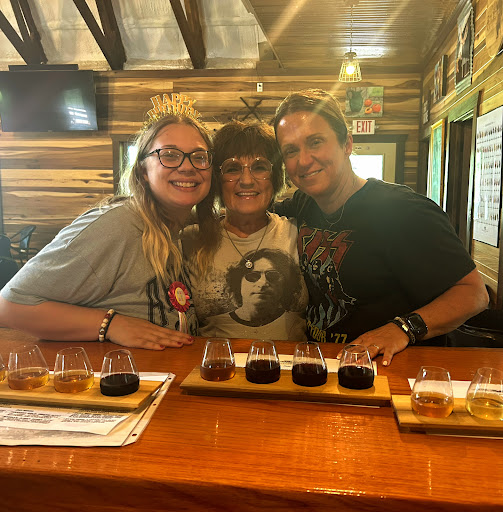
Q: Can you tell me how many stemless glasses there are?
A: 10